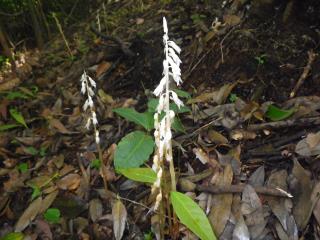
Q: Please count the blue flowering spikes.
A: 0